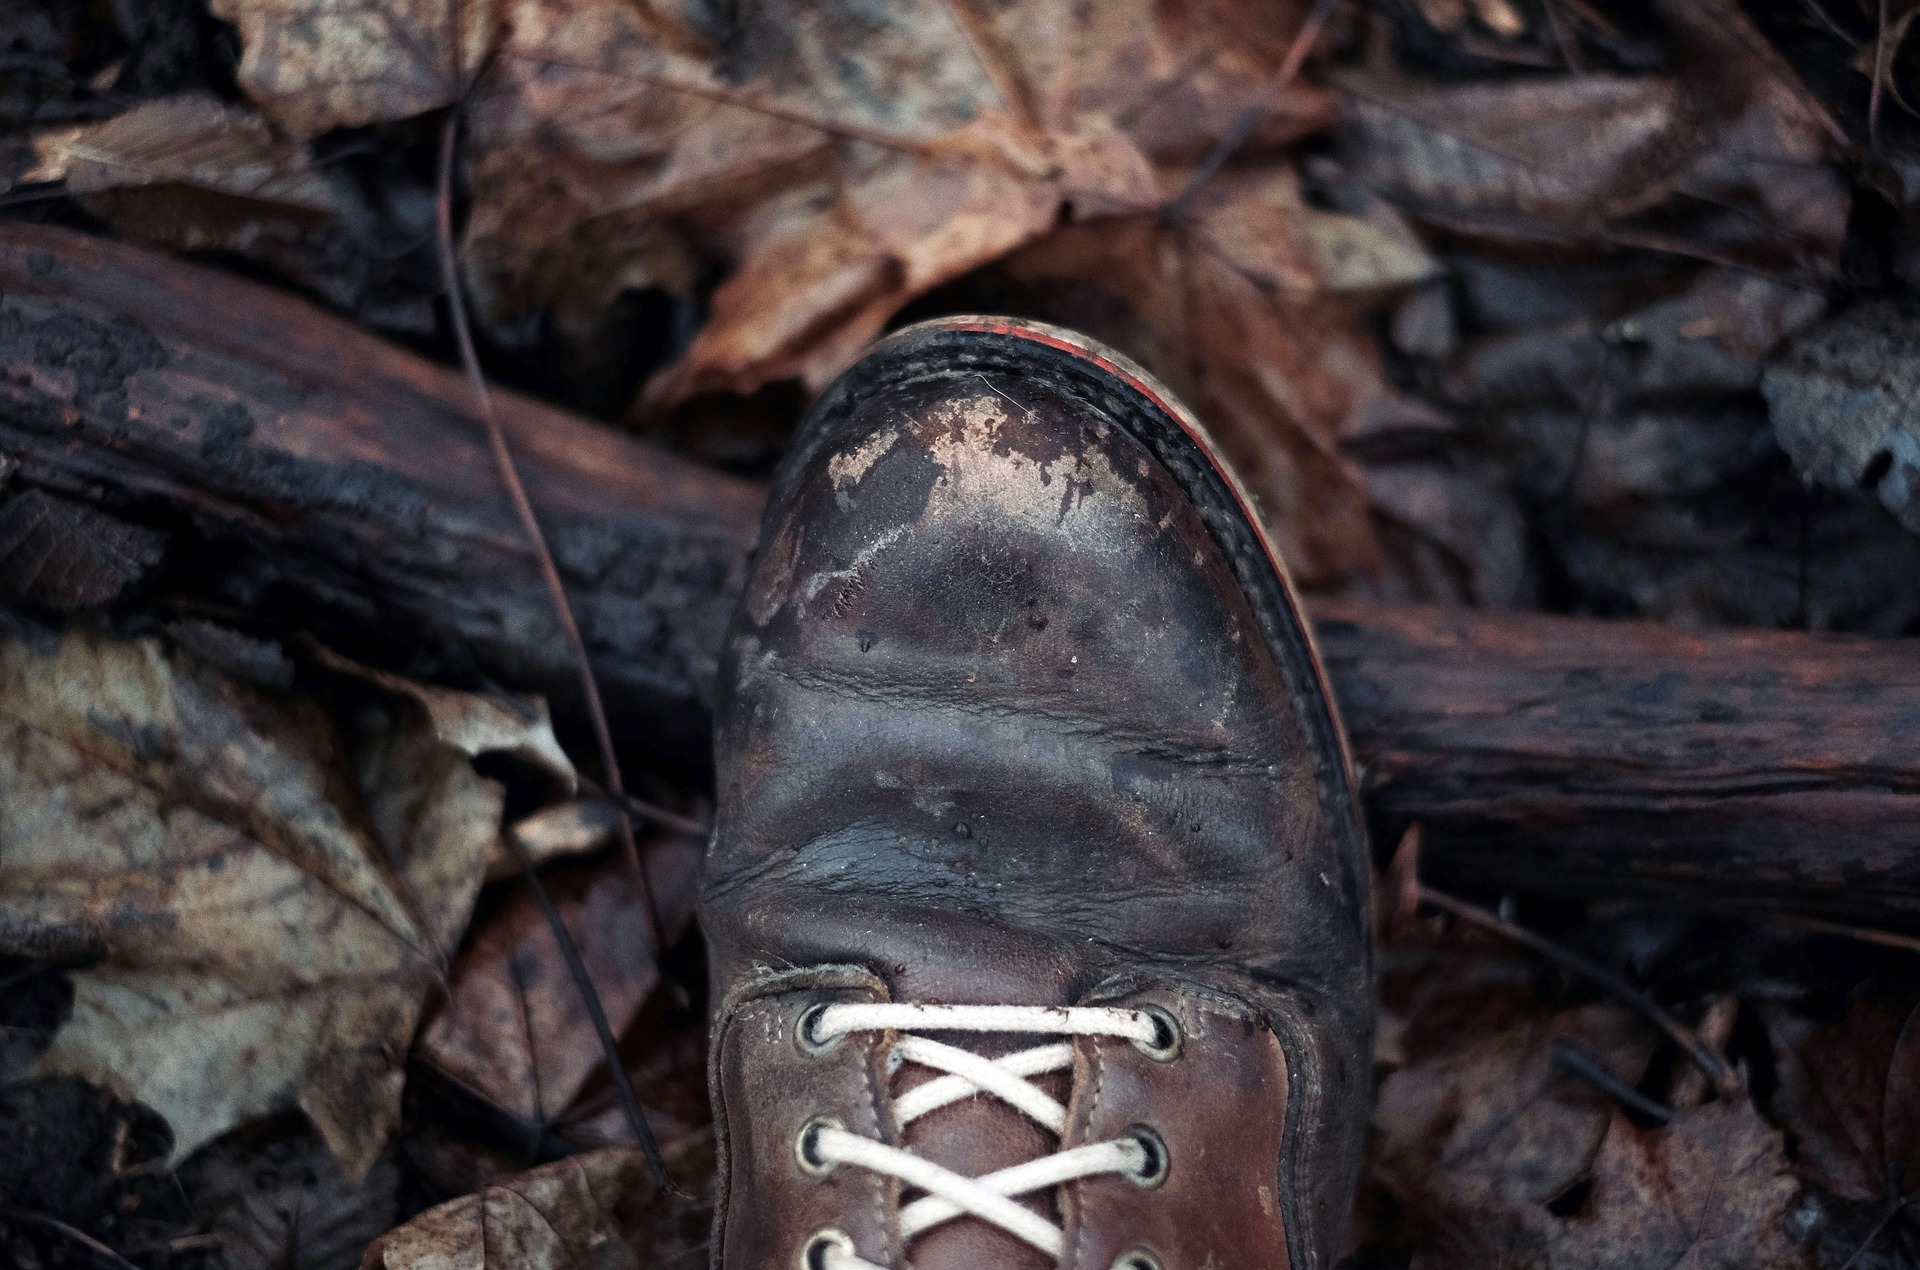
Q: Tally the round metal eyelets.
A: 6